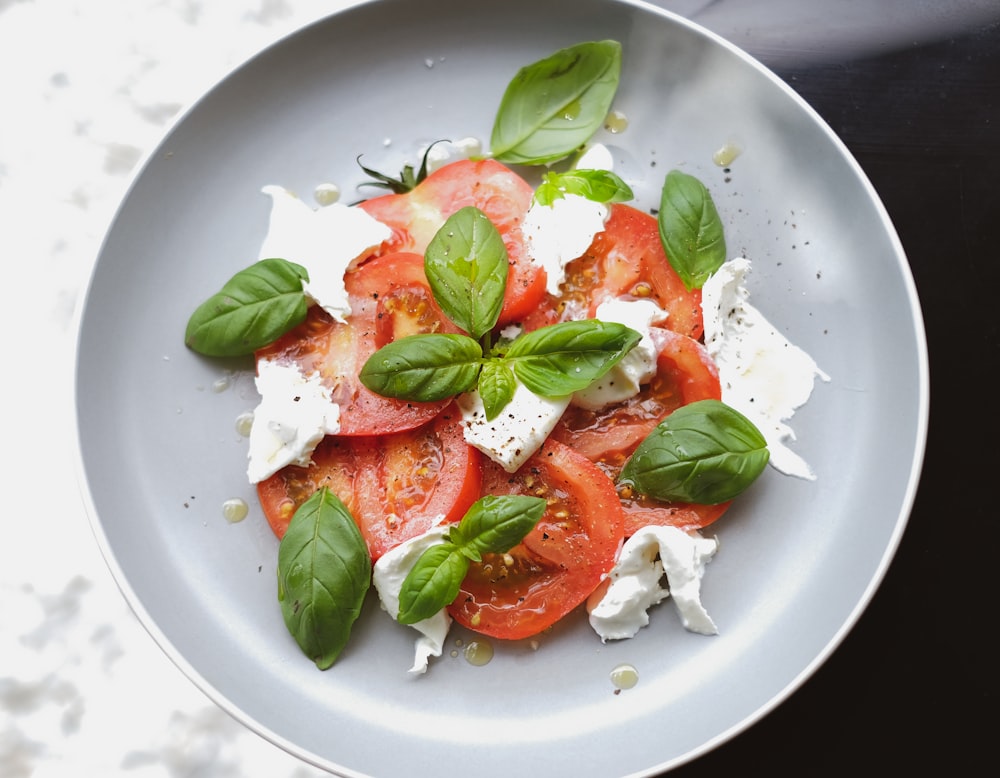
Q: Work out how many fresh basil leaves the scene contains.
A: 12